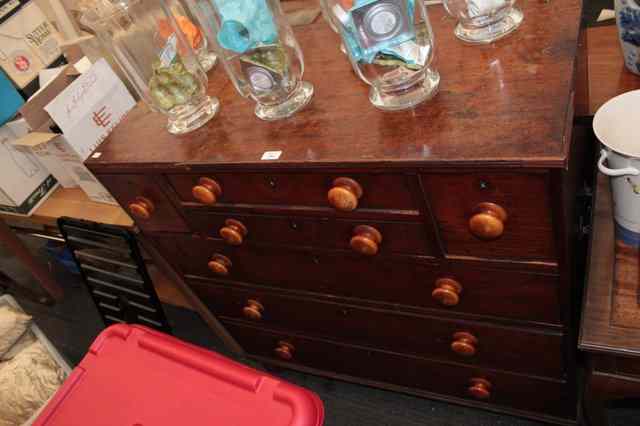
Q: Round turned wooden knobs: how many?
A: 12